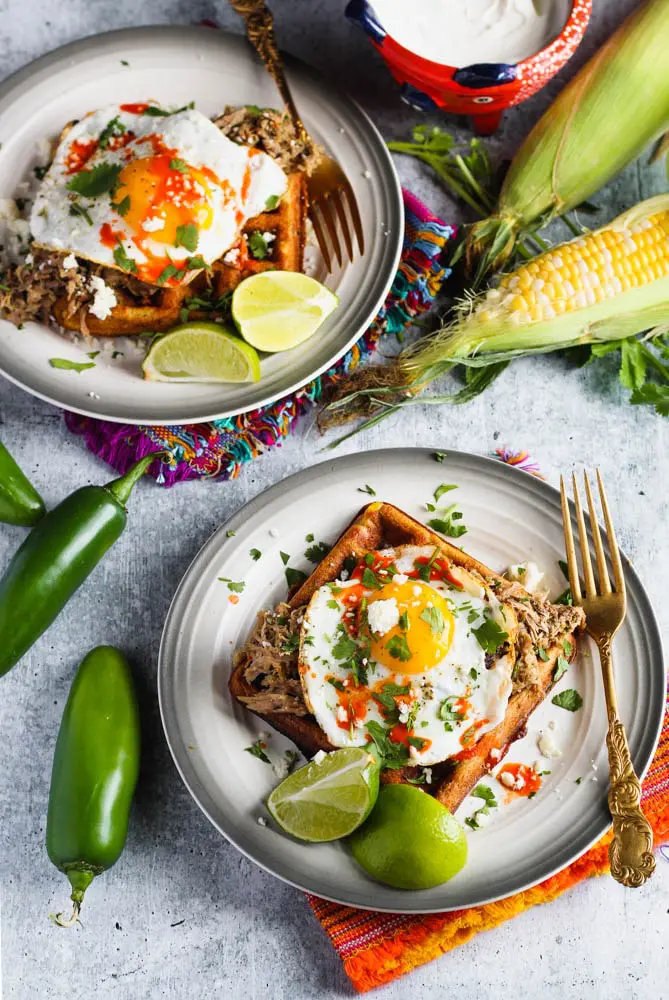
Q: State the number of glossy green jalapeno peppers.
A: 3